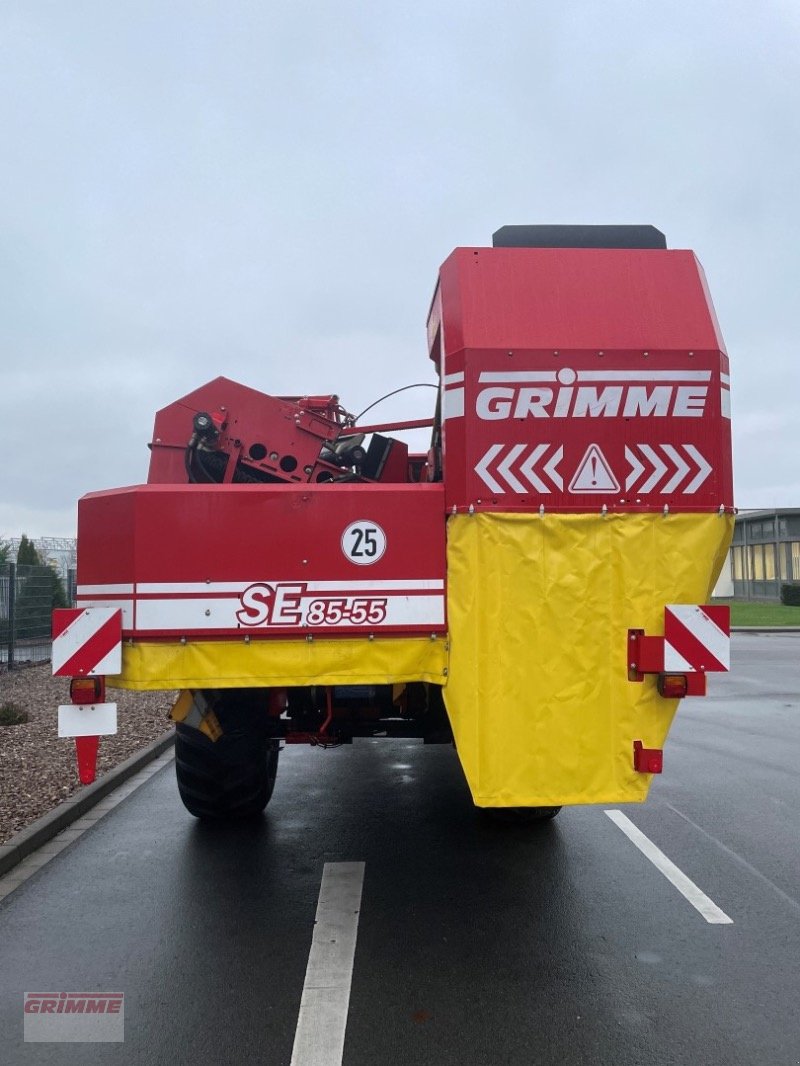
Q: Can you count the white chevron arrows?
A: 8